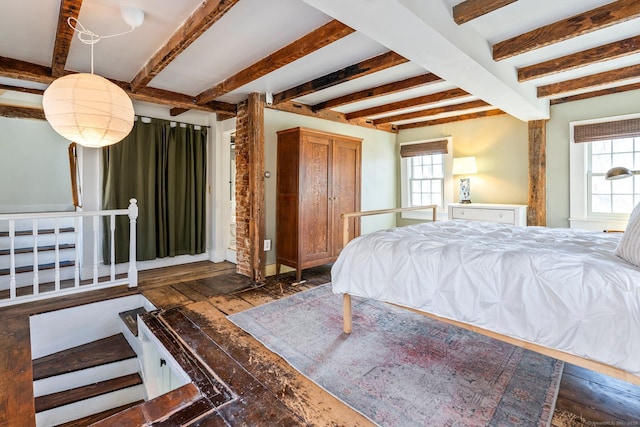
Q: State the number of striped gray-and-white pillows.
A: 1